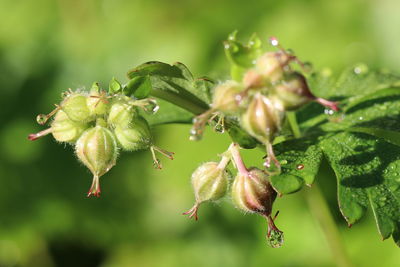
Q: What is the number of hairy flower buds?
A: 13